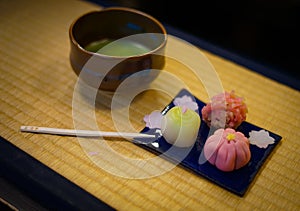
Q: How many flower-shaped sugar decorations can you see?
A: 3